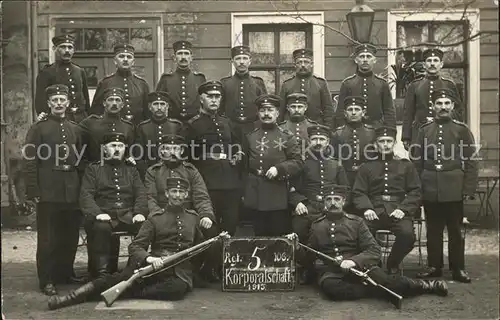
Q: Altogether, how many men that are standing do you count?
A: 15